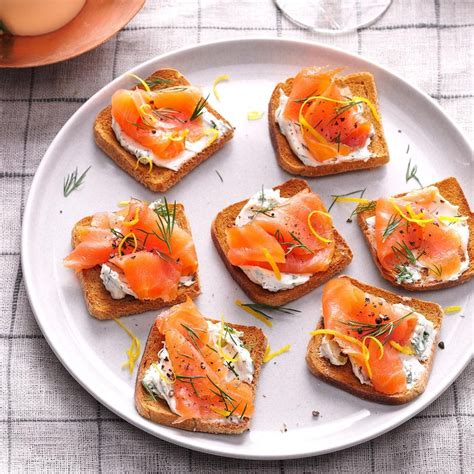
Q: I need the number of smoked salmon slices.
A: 7